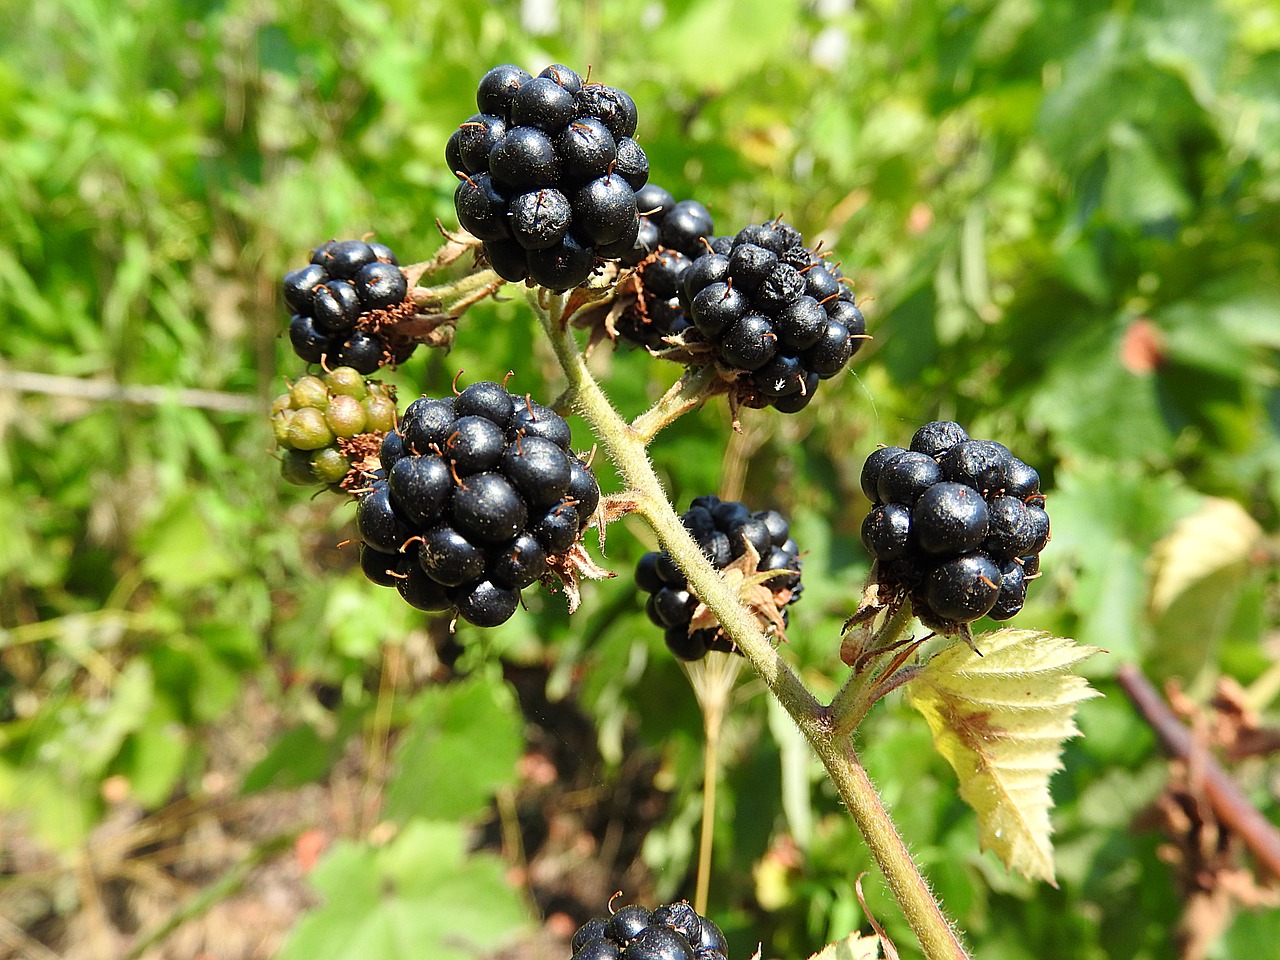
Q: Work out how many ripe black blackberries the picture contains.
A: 8